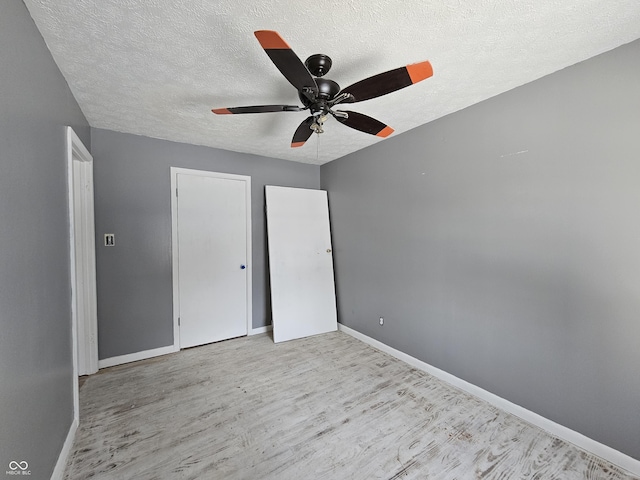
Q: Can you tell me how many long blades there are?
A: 5